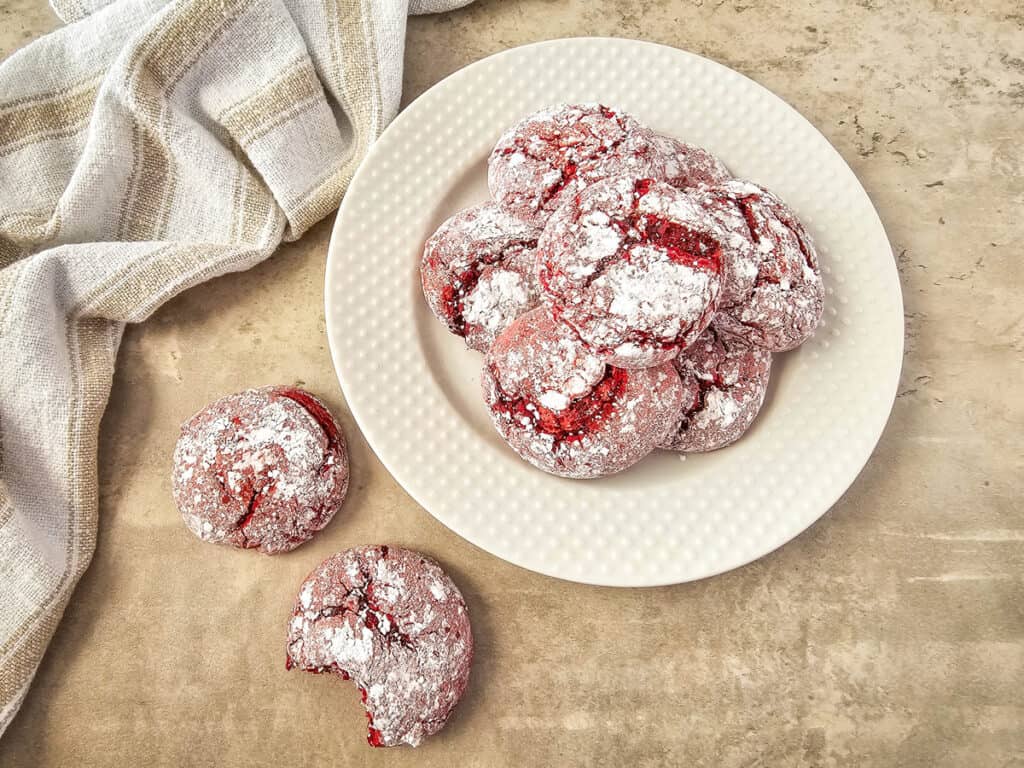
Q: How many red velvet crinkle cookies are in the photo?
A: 9